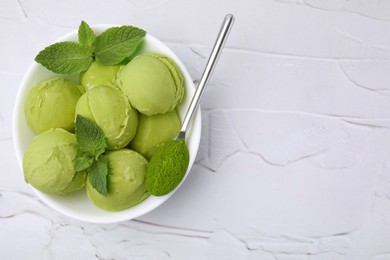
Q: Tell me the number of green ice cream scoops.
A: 7